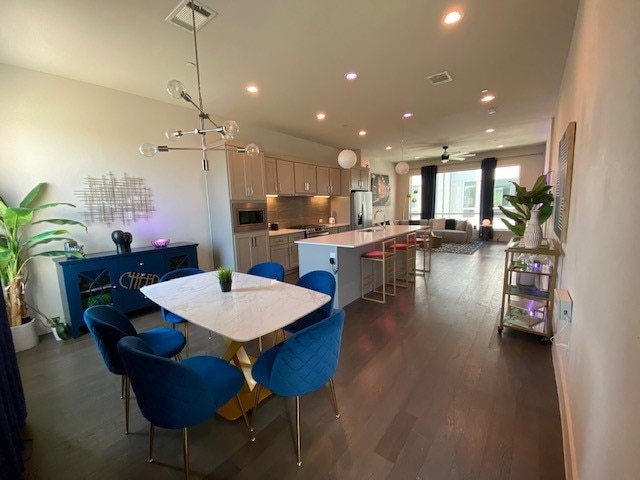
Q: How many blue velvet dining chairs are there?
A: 6